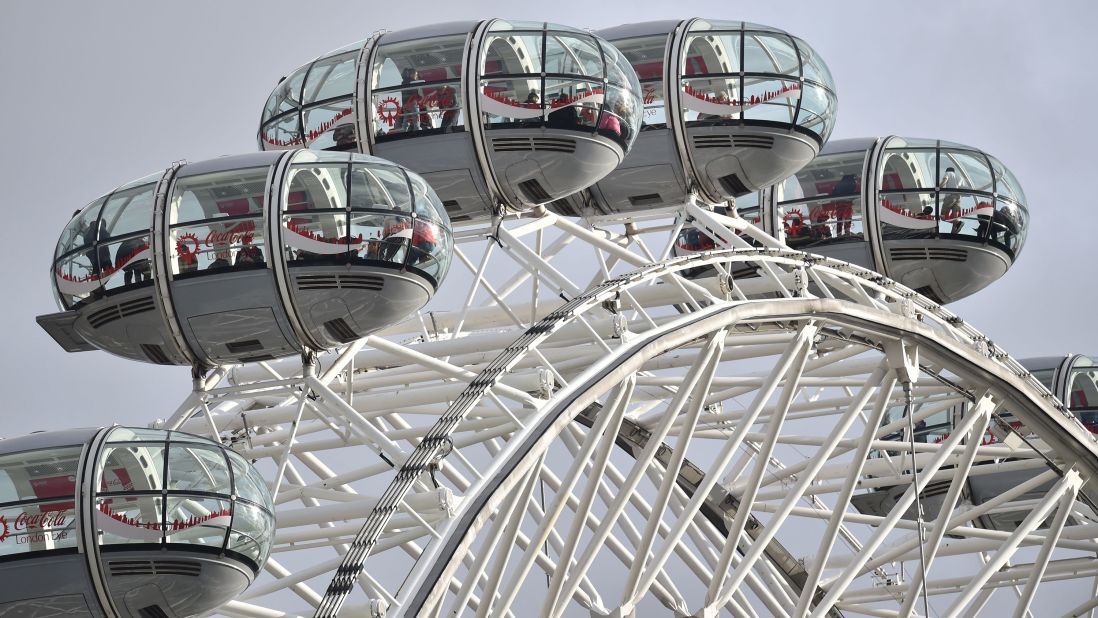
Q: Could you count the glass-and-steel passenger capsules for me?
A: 6